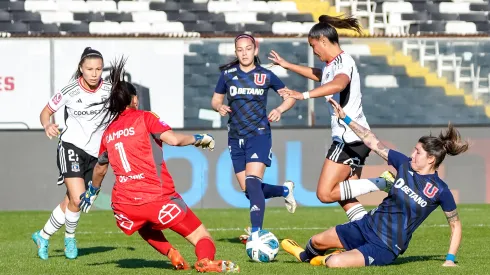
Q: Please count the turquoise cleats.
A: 2